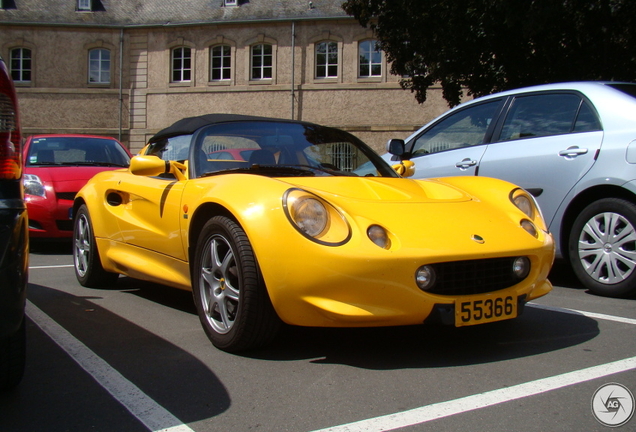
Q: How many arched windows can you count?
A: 7